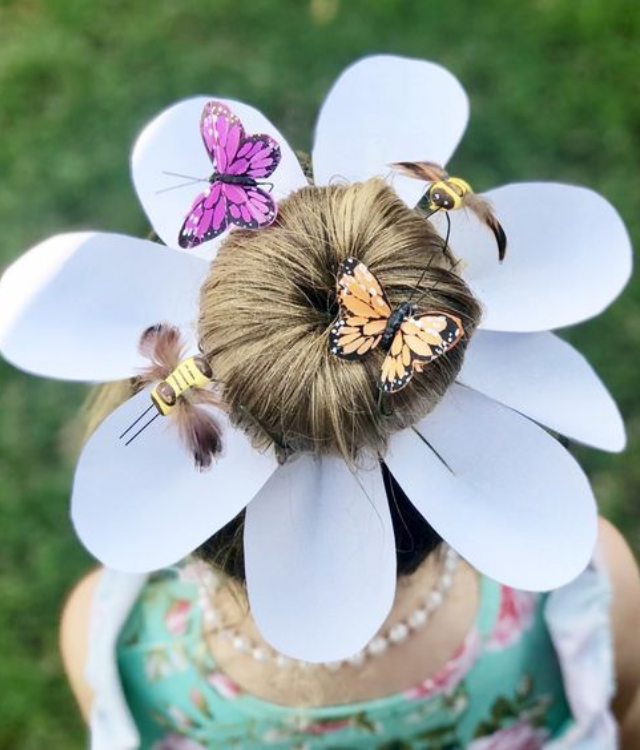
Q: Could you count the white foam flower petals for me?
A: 8